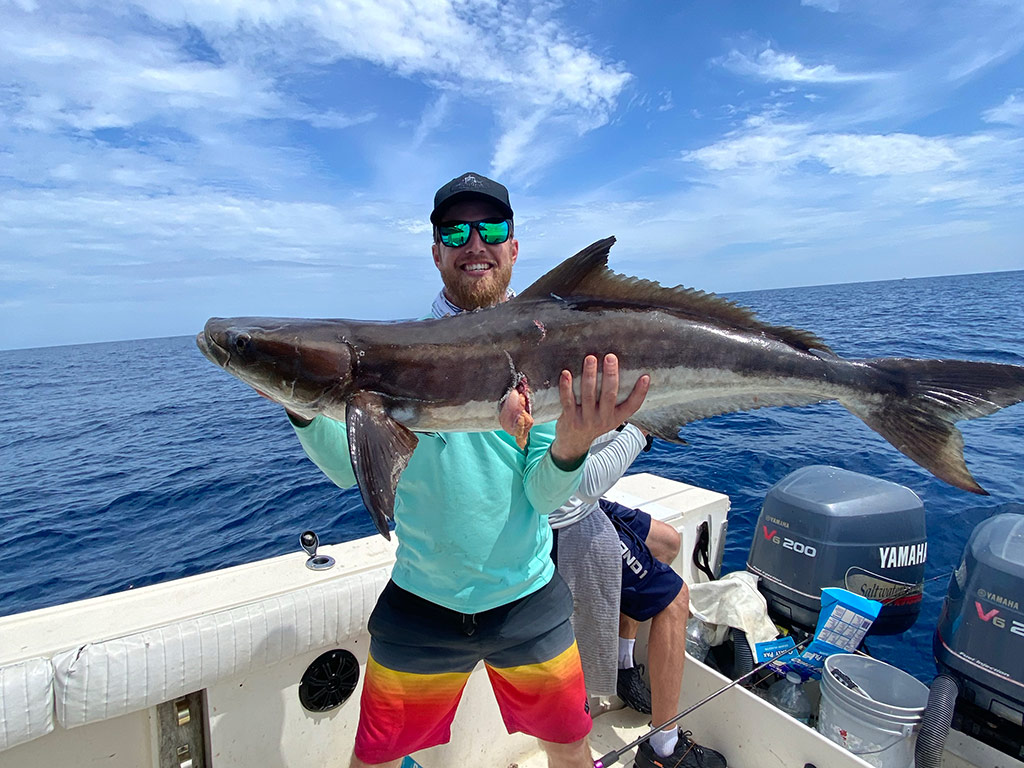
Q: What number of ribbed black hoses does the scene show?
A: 2